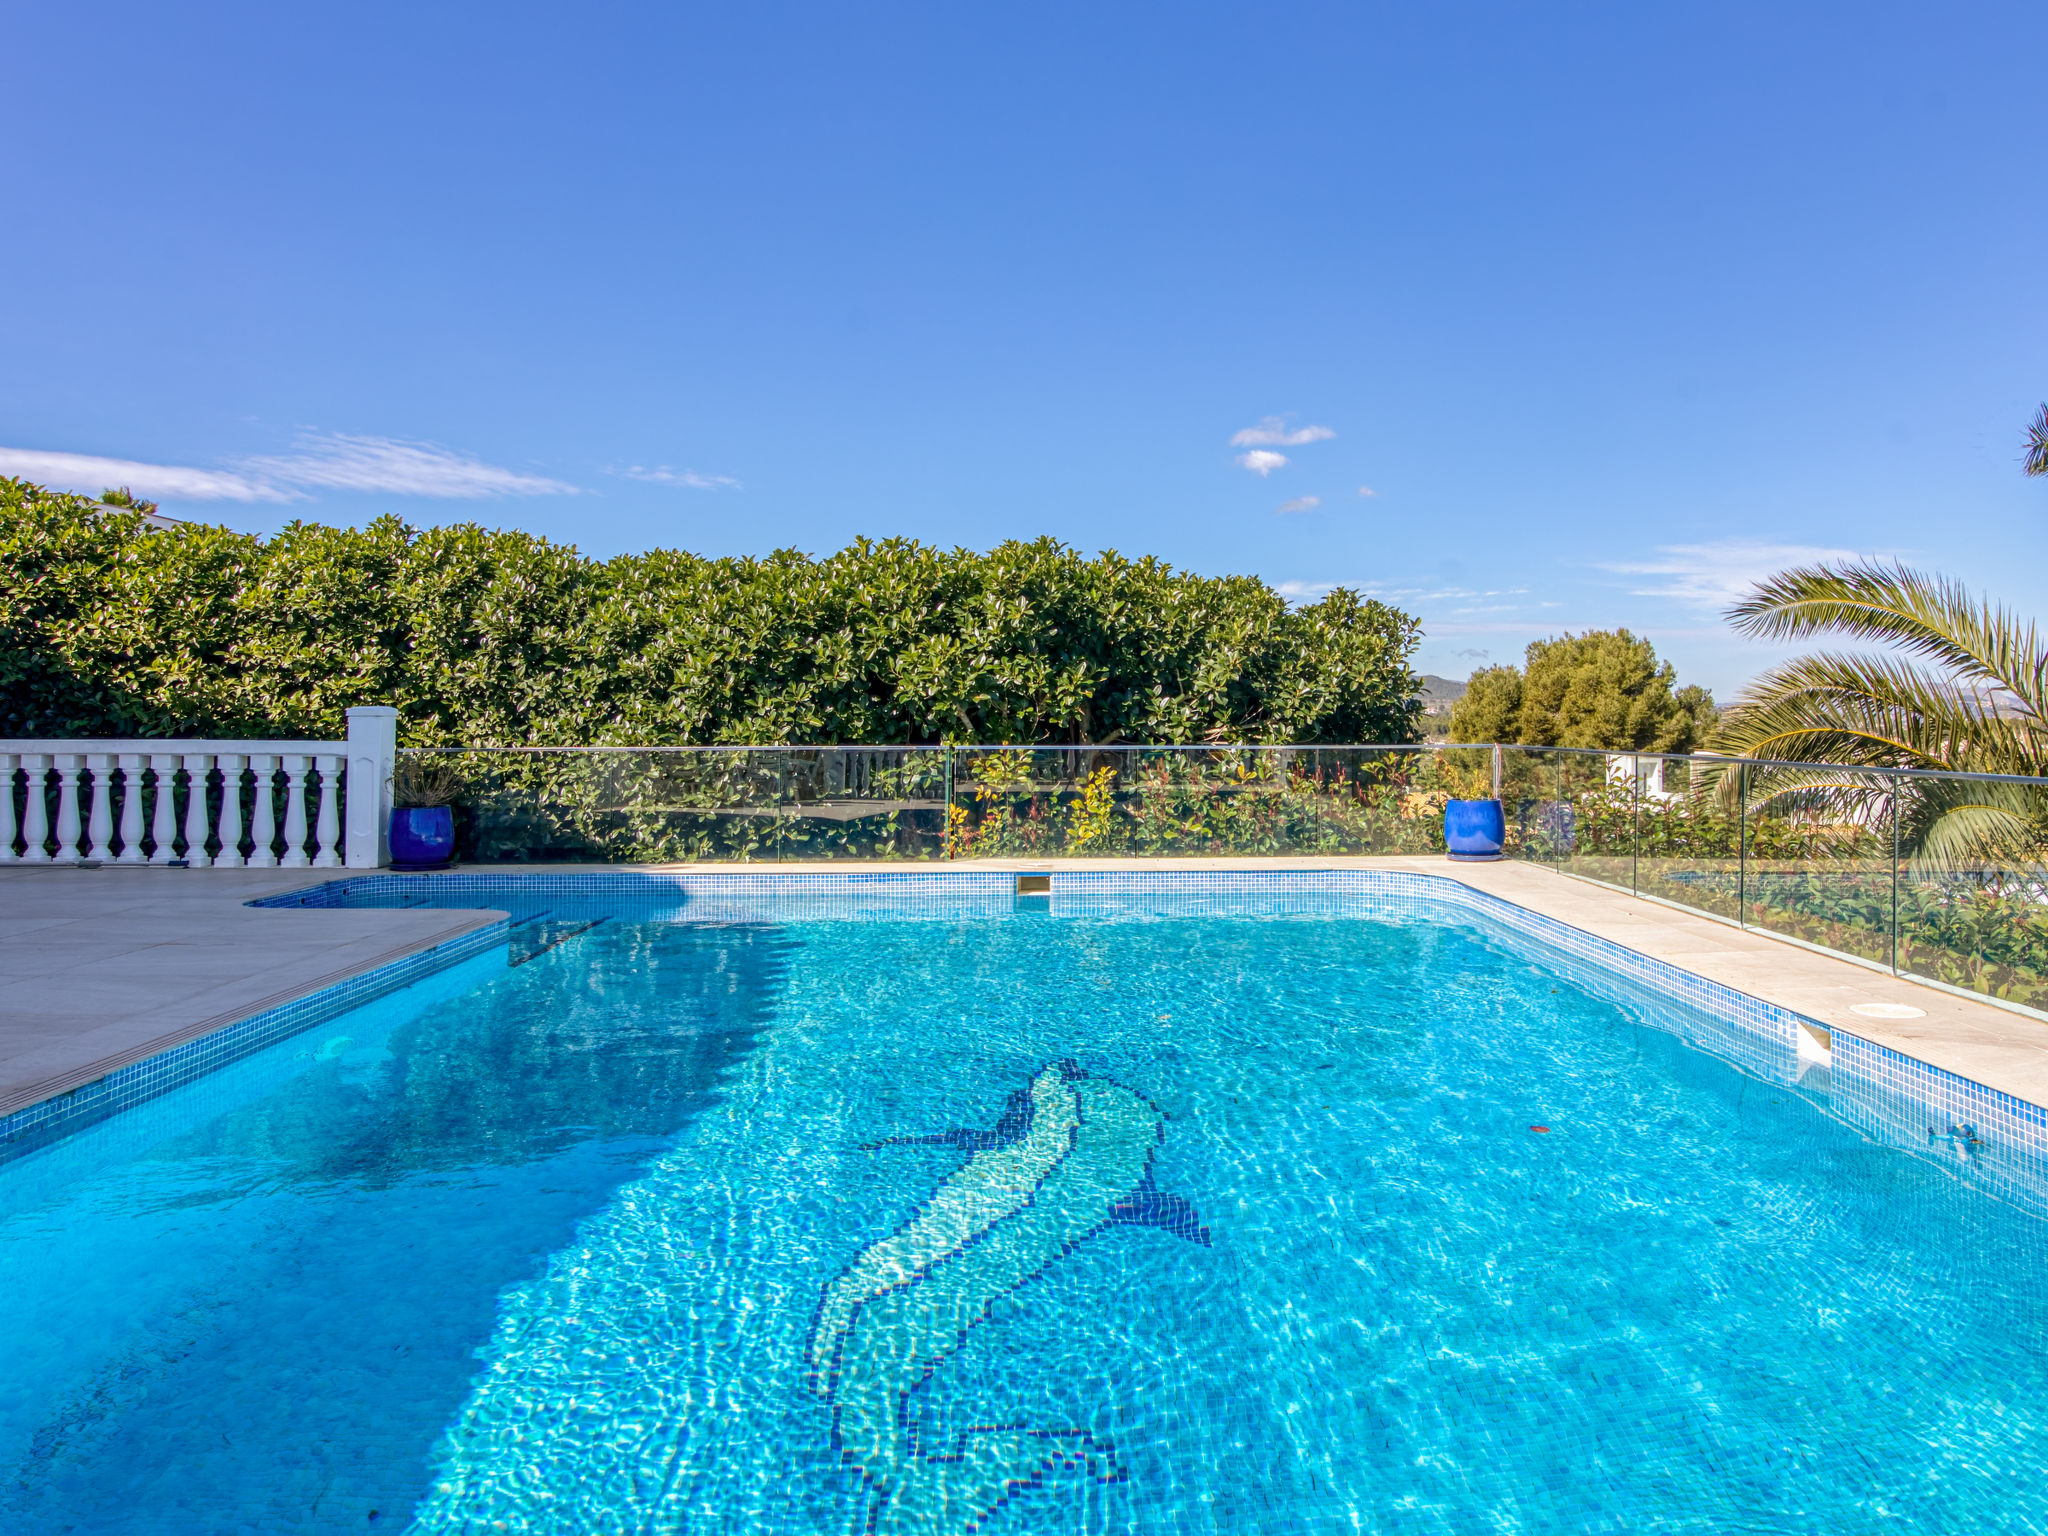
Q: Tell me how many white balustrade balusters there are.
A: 11